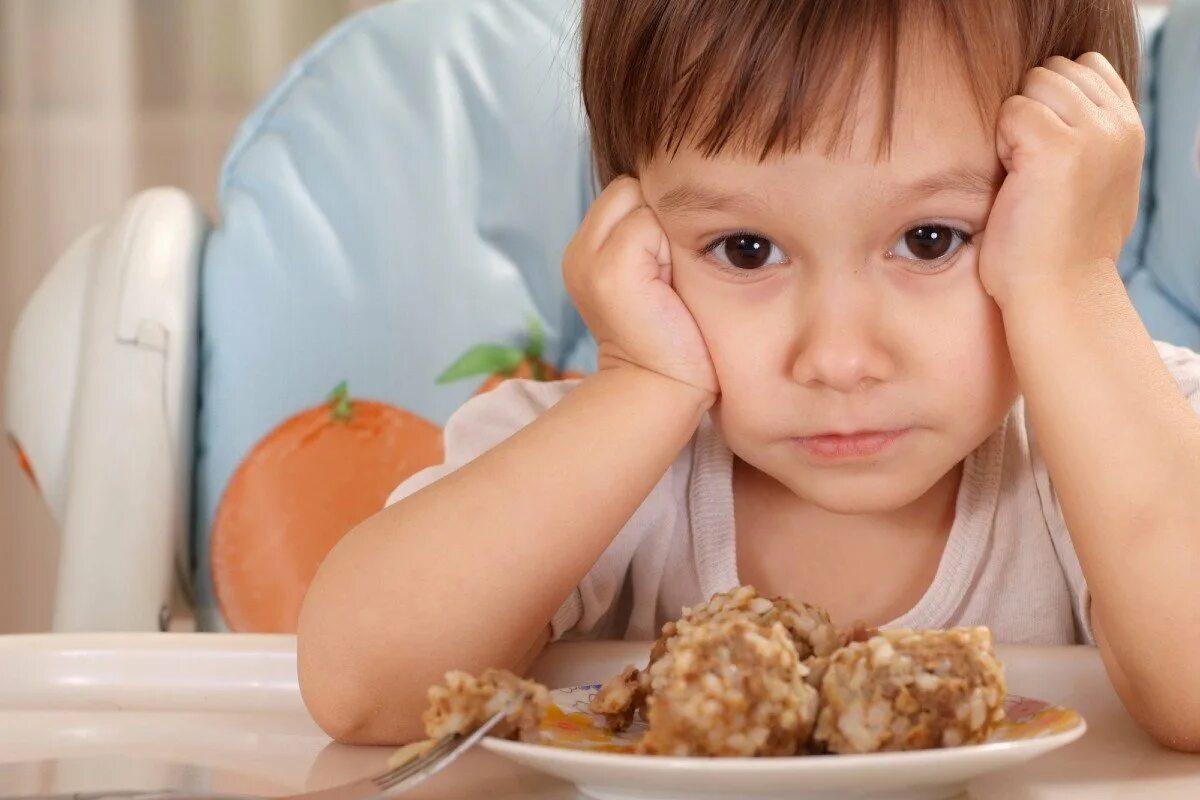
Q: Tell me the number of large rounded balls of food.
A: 3